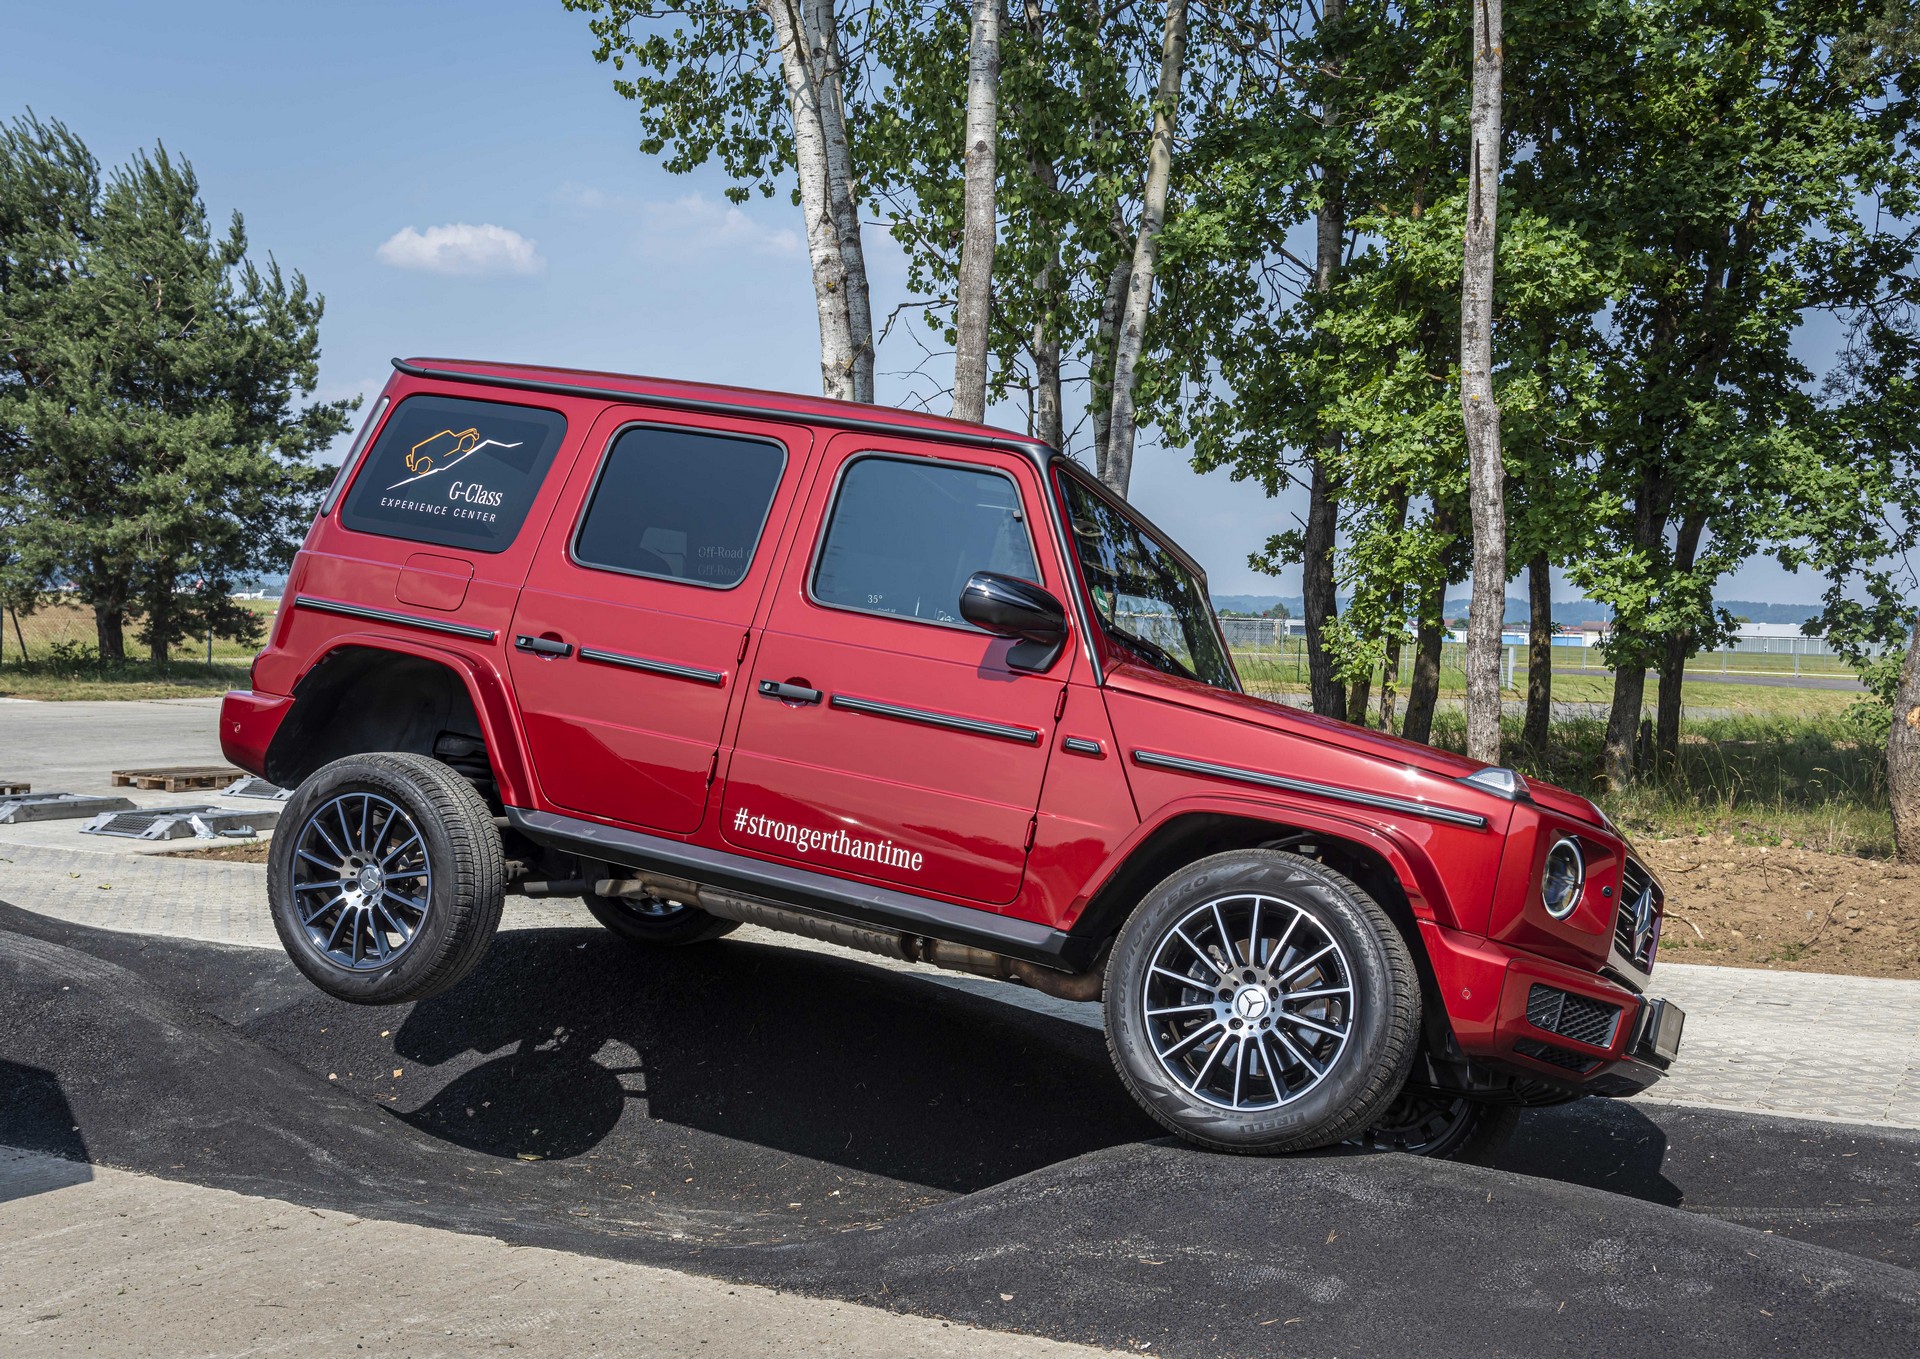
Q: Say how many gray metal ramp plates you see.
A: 3